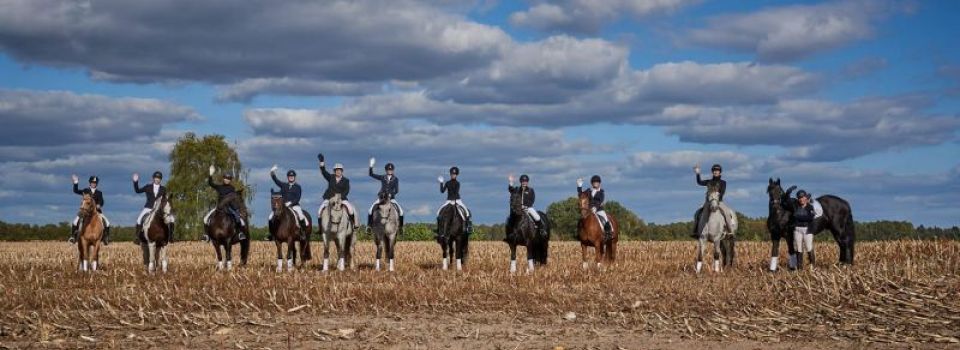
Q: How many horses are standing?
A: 11